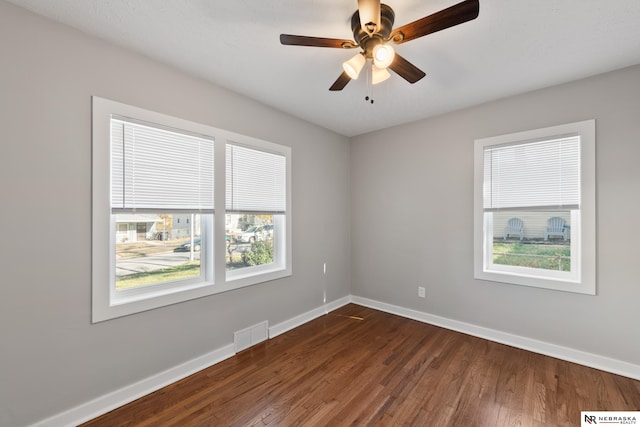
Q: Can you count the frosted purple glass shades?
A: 0